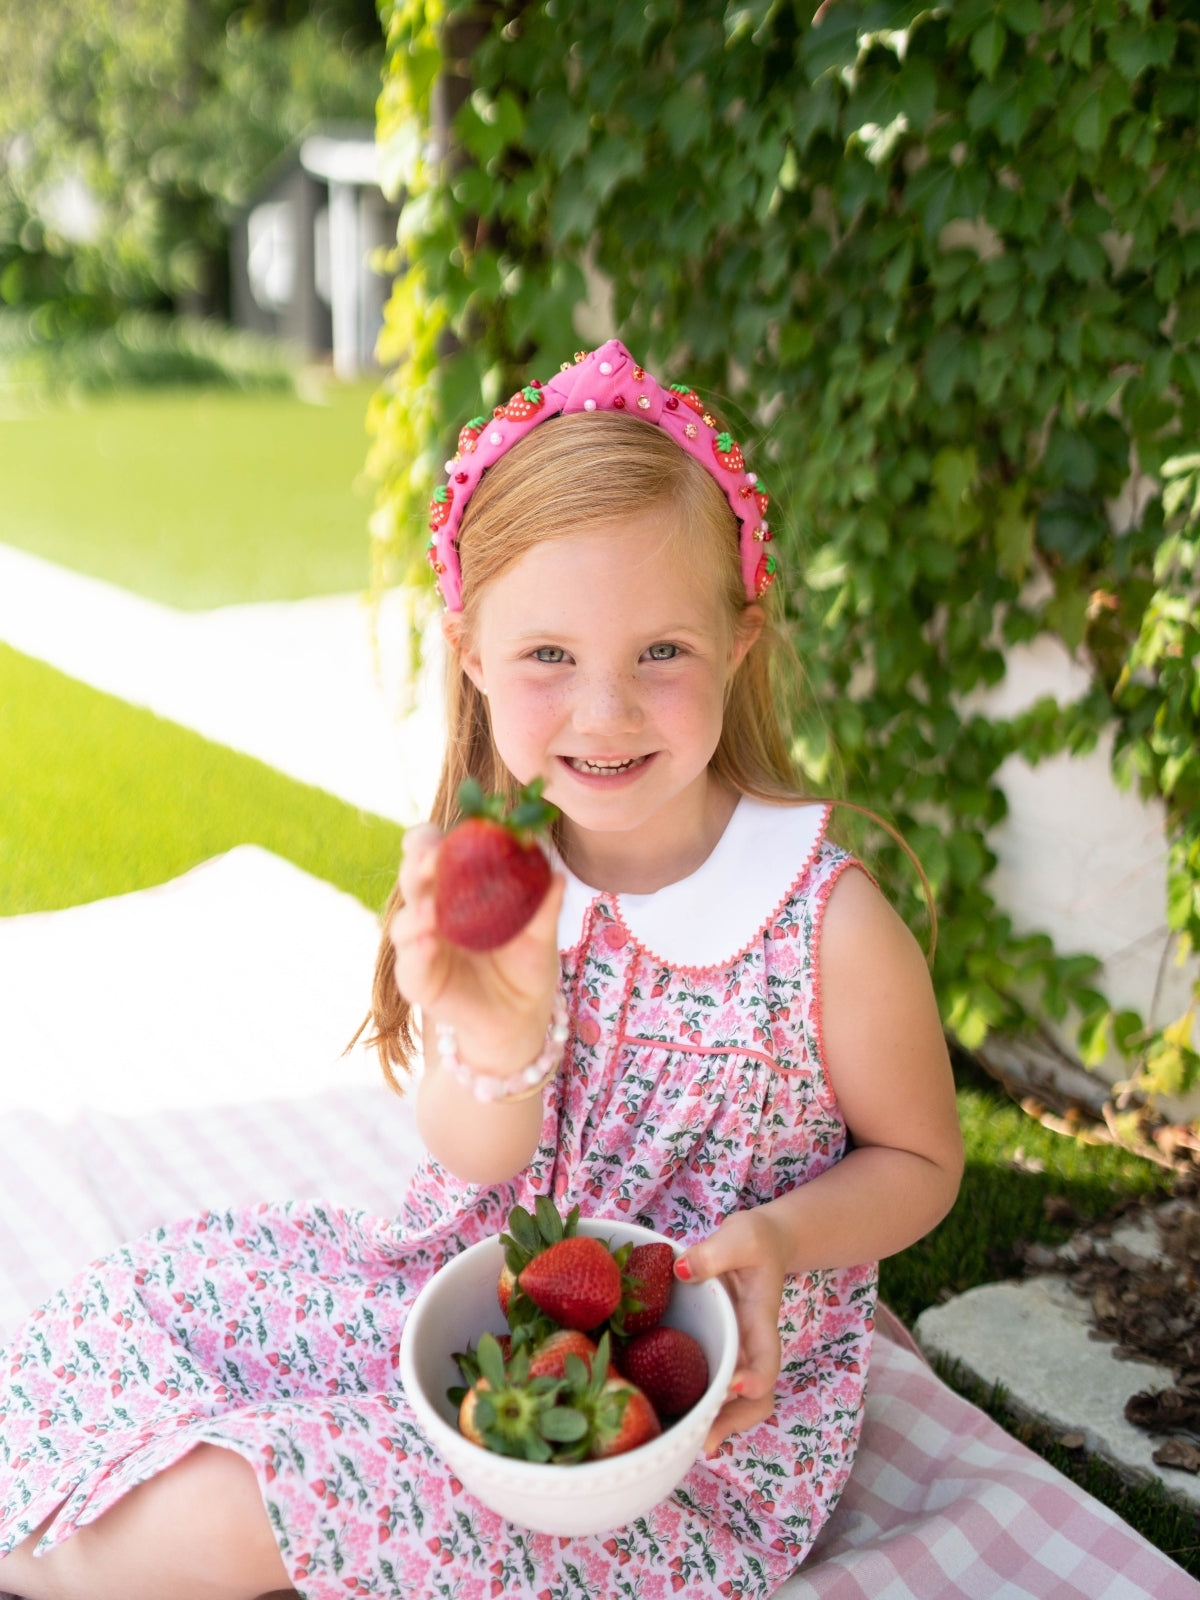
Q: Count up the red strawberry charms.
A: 8